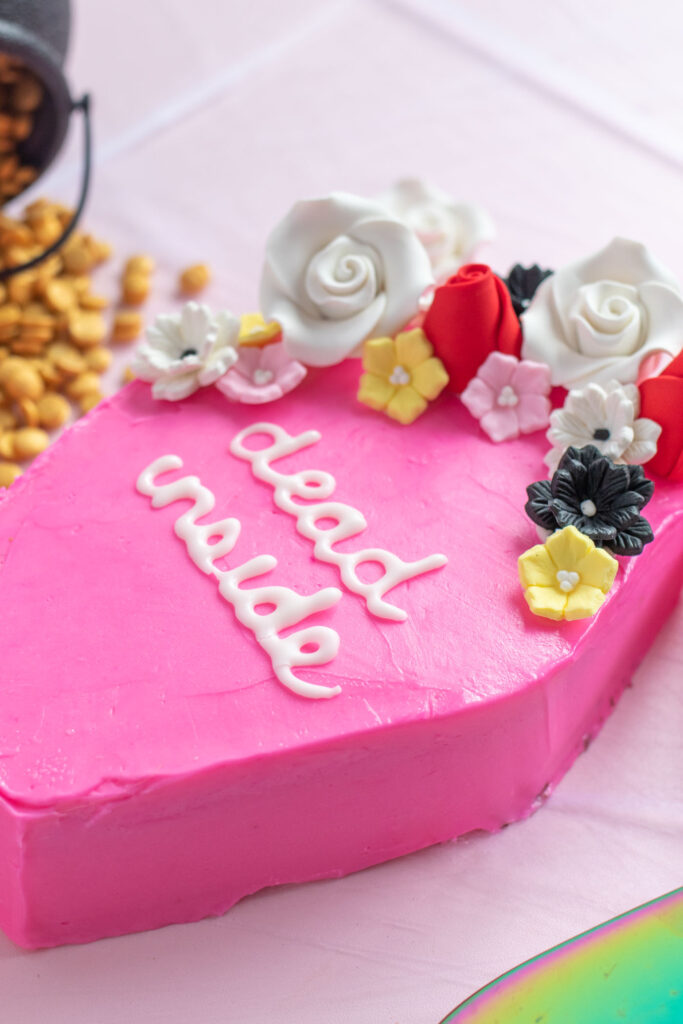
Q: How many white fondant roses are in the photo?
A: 3